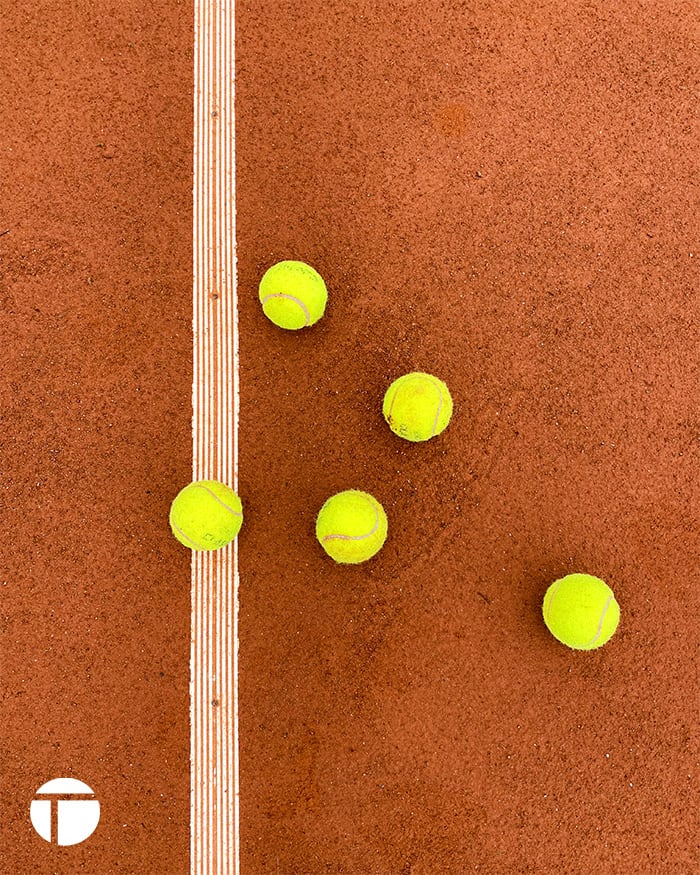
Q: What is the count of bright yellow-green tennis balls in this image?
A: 5